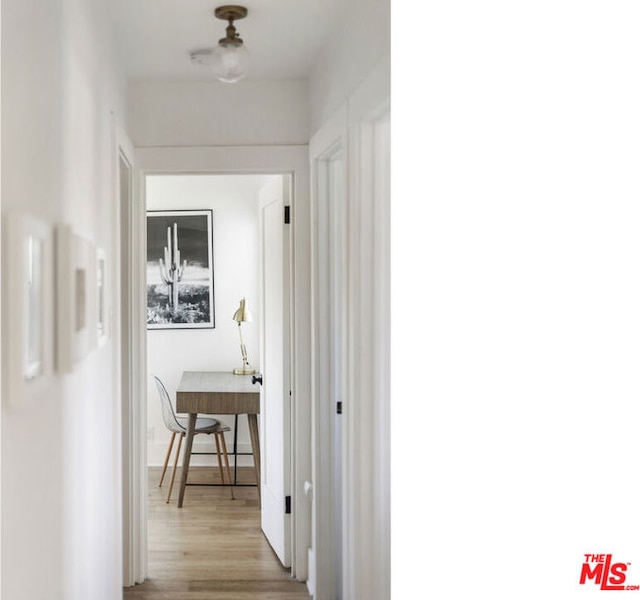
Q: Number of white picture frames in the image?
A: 3